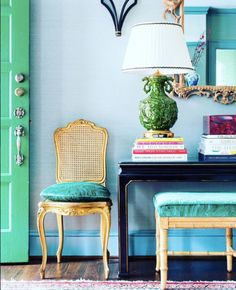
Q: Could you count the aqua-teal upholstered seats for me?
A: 2